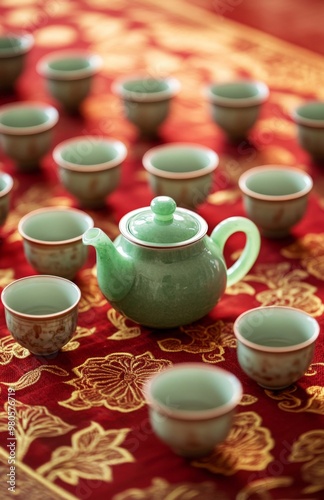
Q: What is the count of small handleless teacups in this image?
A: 14